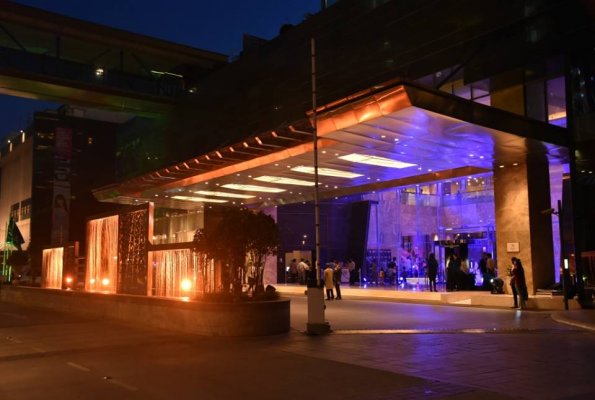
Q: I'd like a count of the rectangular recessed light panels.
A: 6